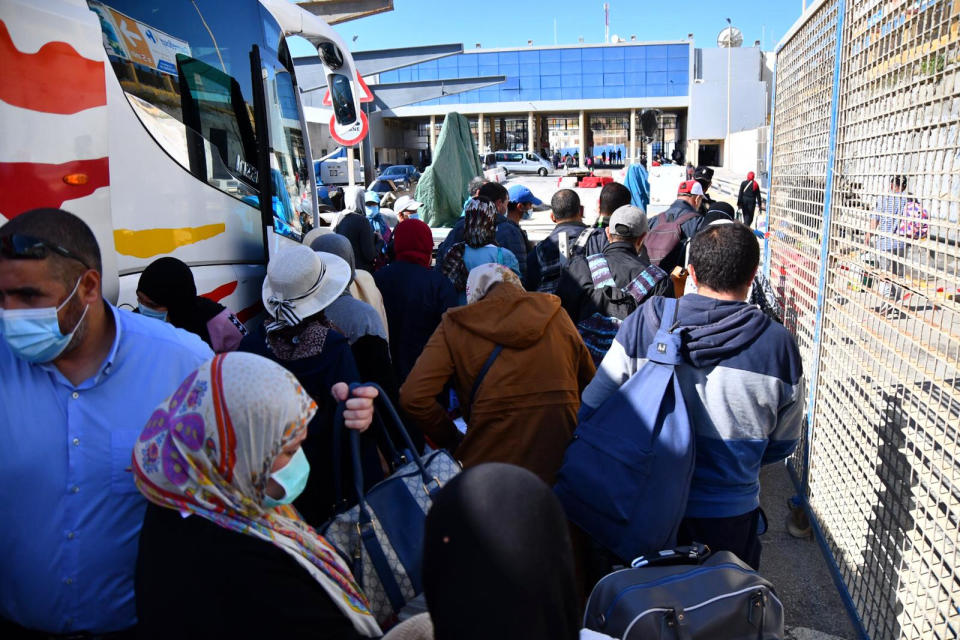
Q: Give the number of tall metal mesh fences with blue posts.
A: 1